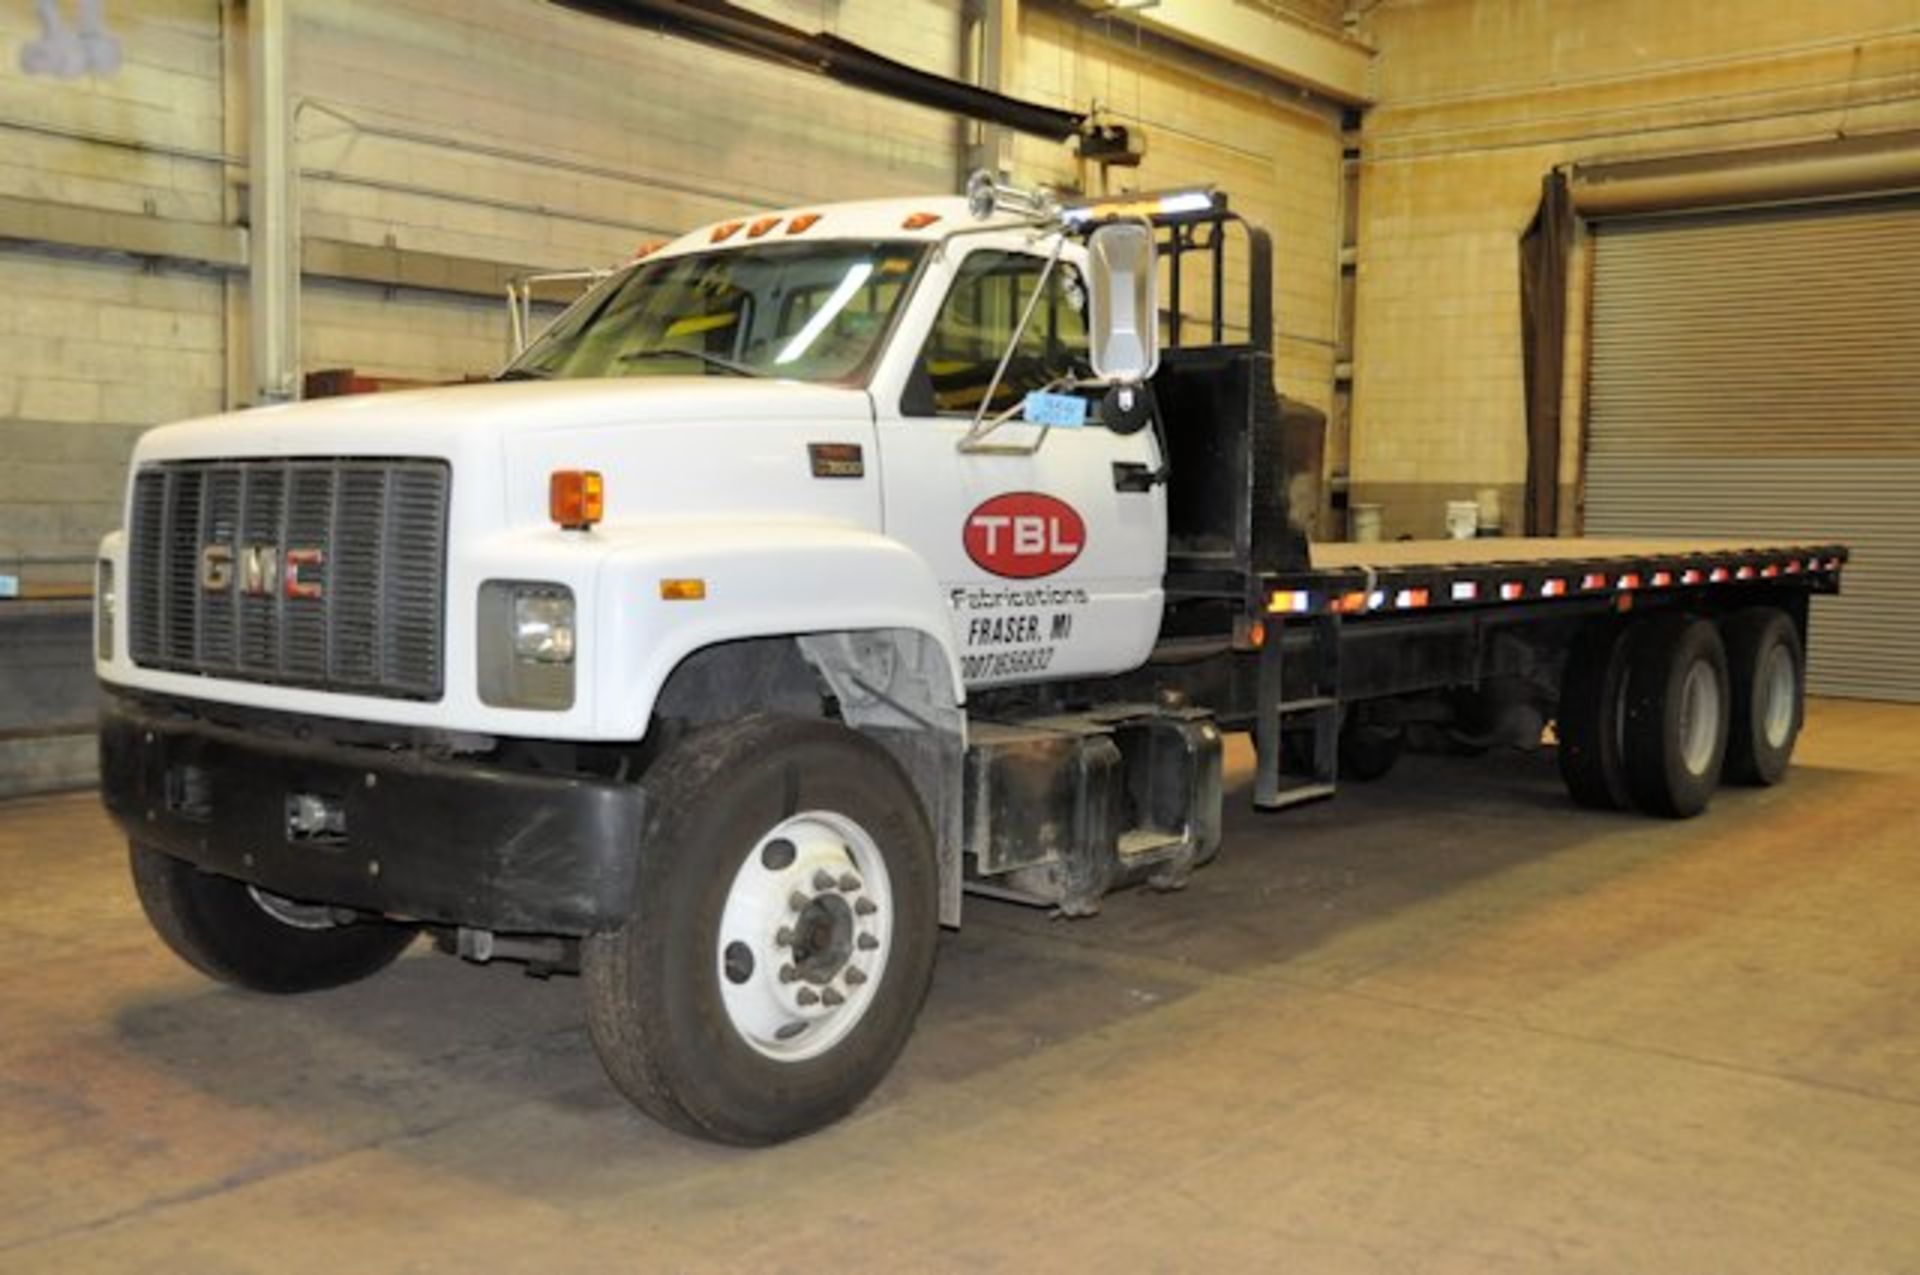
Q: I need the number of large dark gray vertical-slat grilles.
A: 1